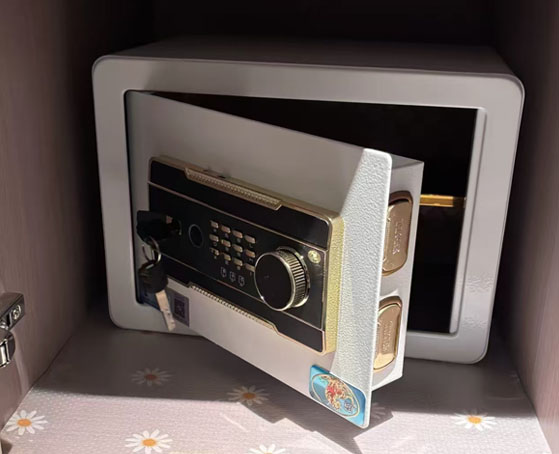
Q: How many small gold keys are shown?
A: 12